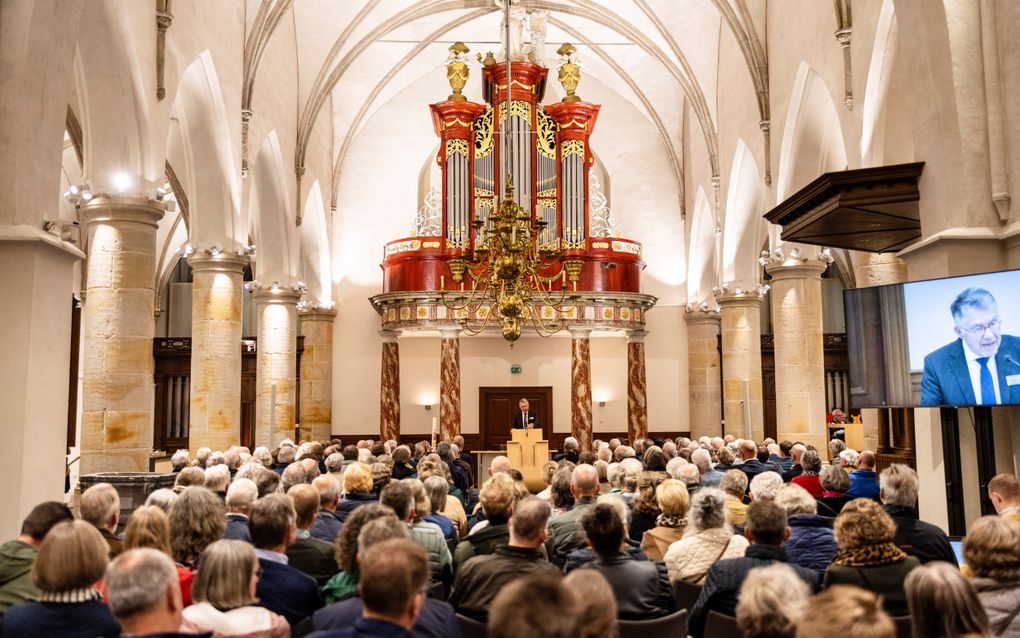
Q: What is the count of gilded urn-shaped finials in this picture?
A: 2